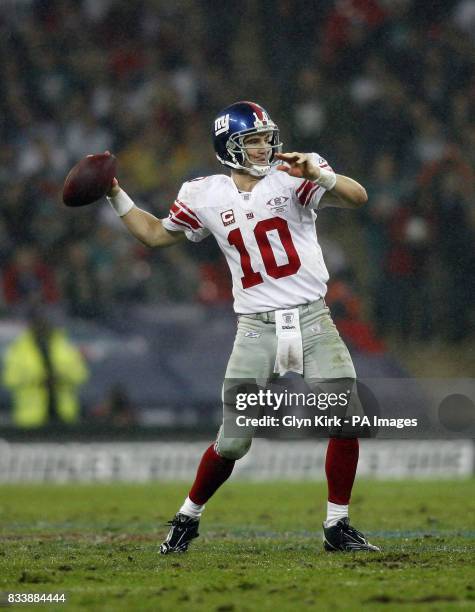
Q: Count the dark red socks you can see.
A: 2